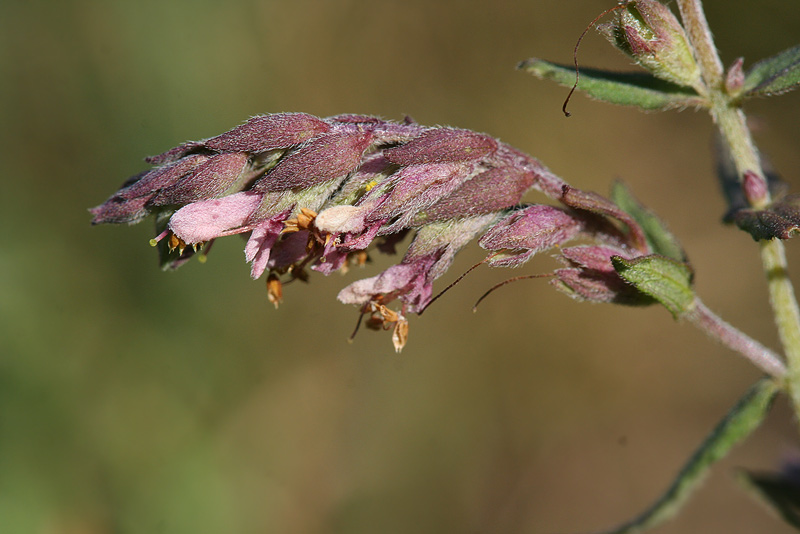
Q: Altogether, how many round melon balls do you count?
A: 0